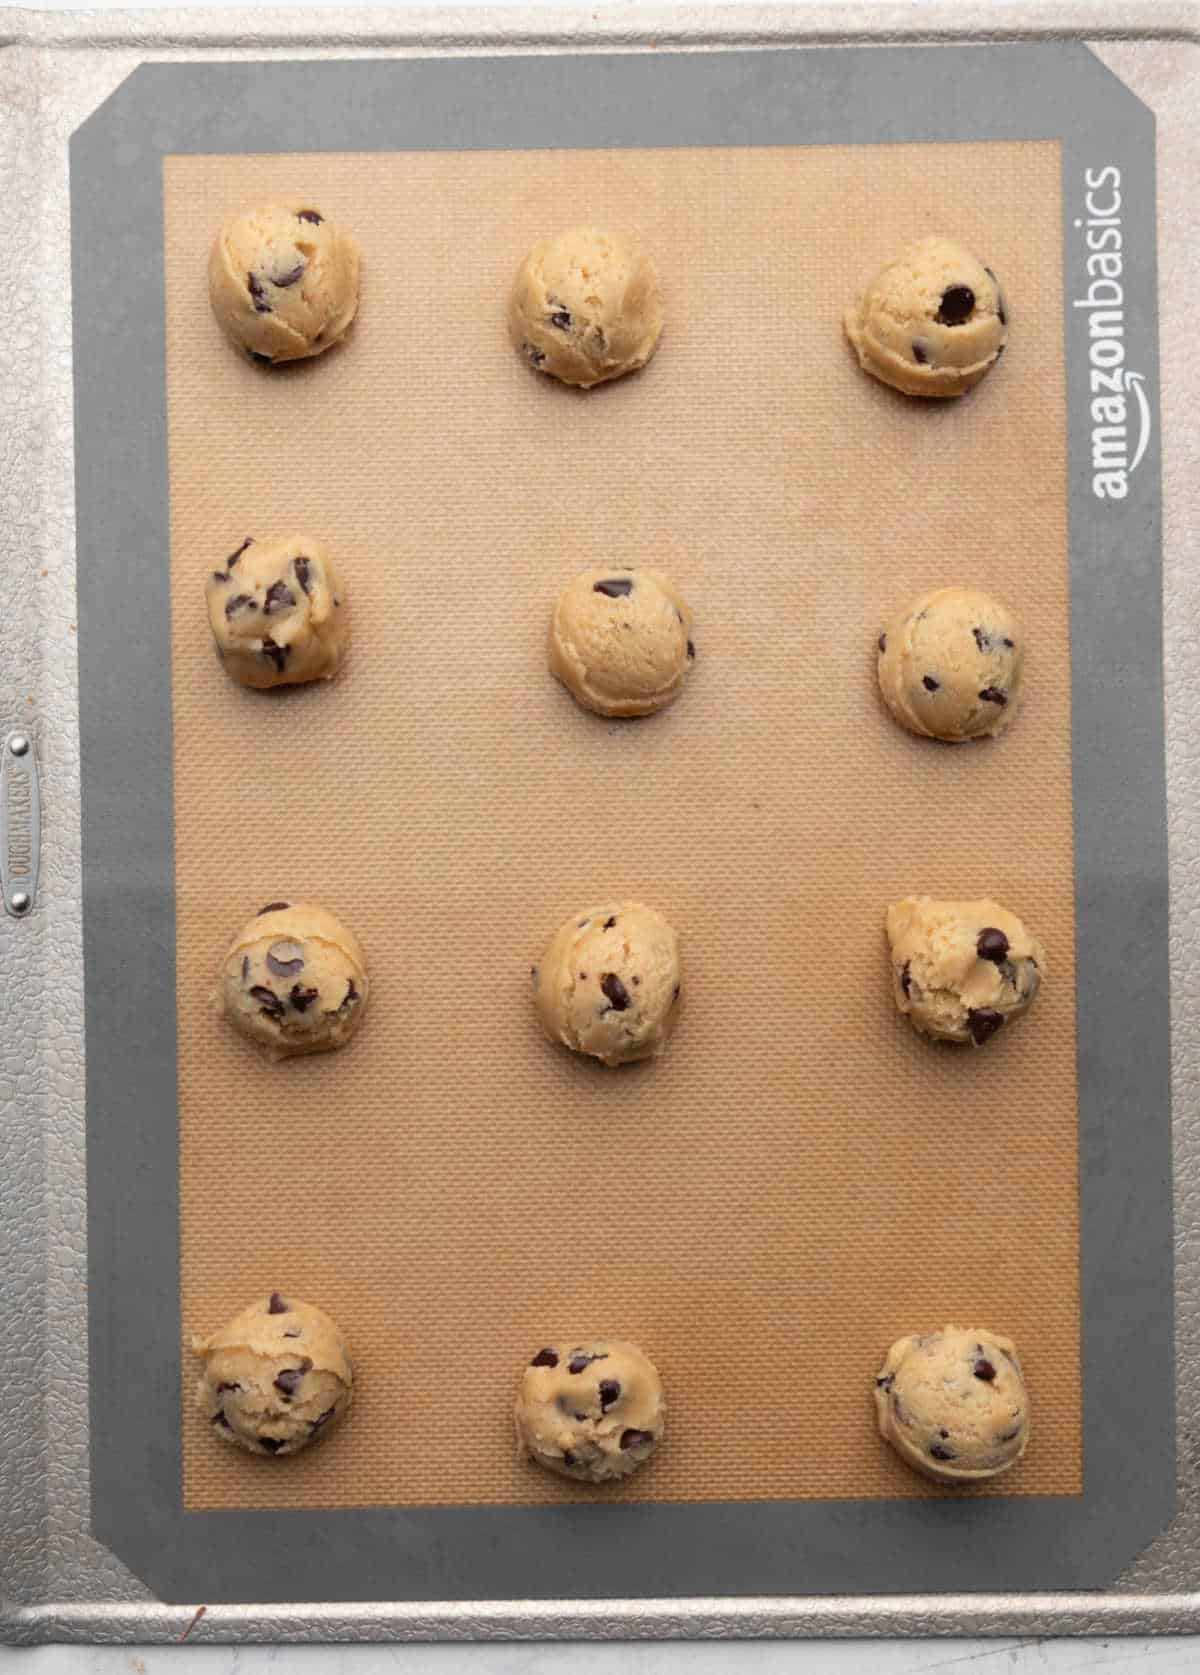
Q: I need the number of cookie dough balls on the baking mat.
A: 12